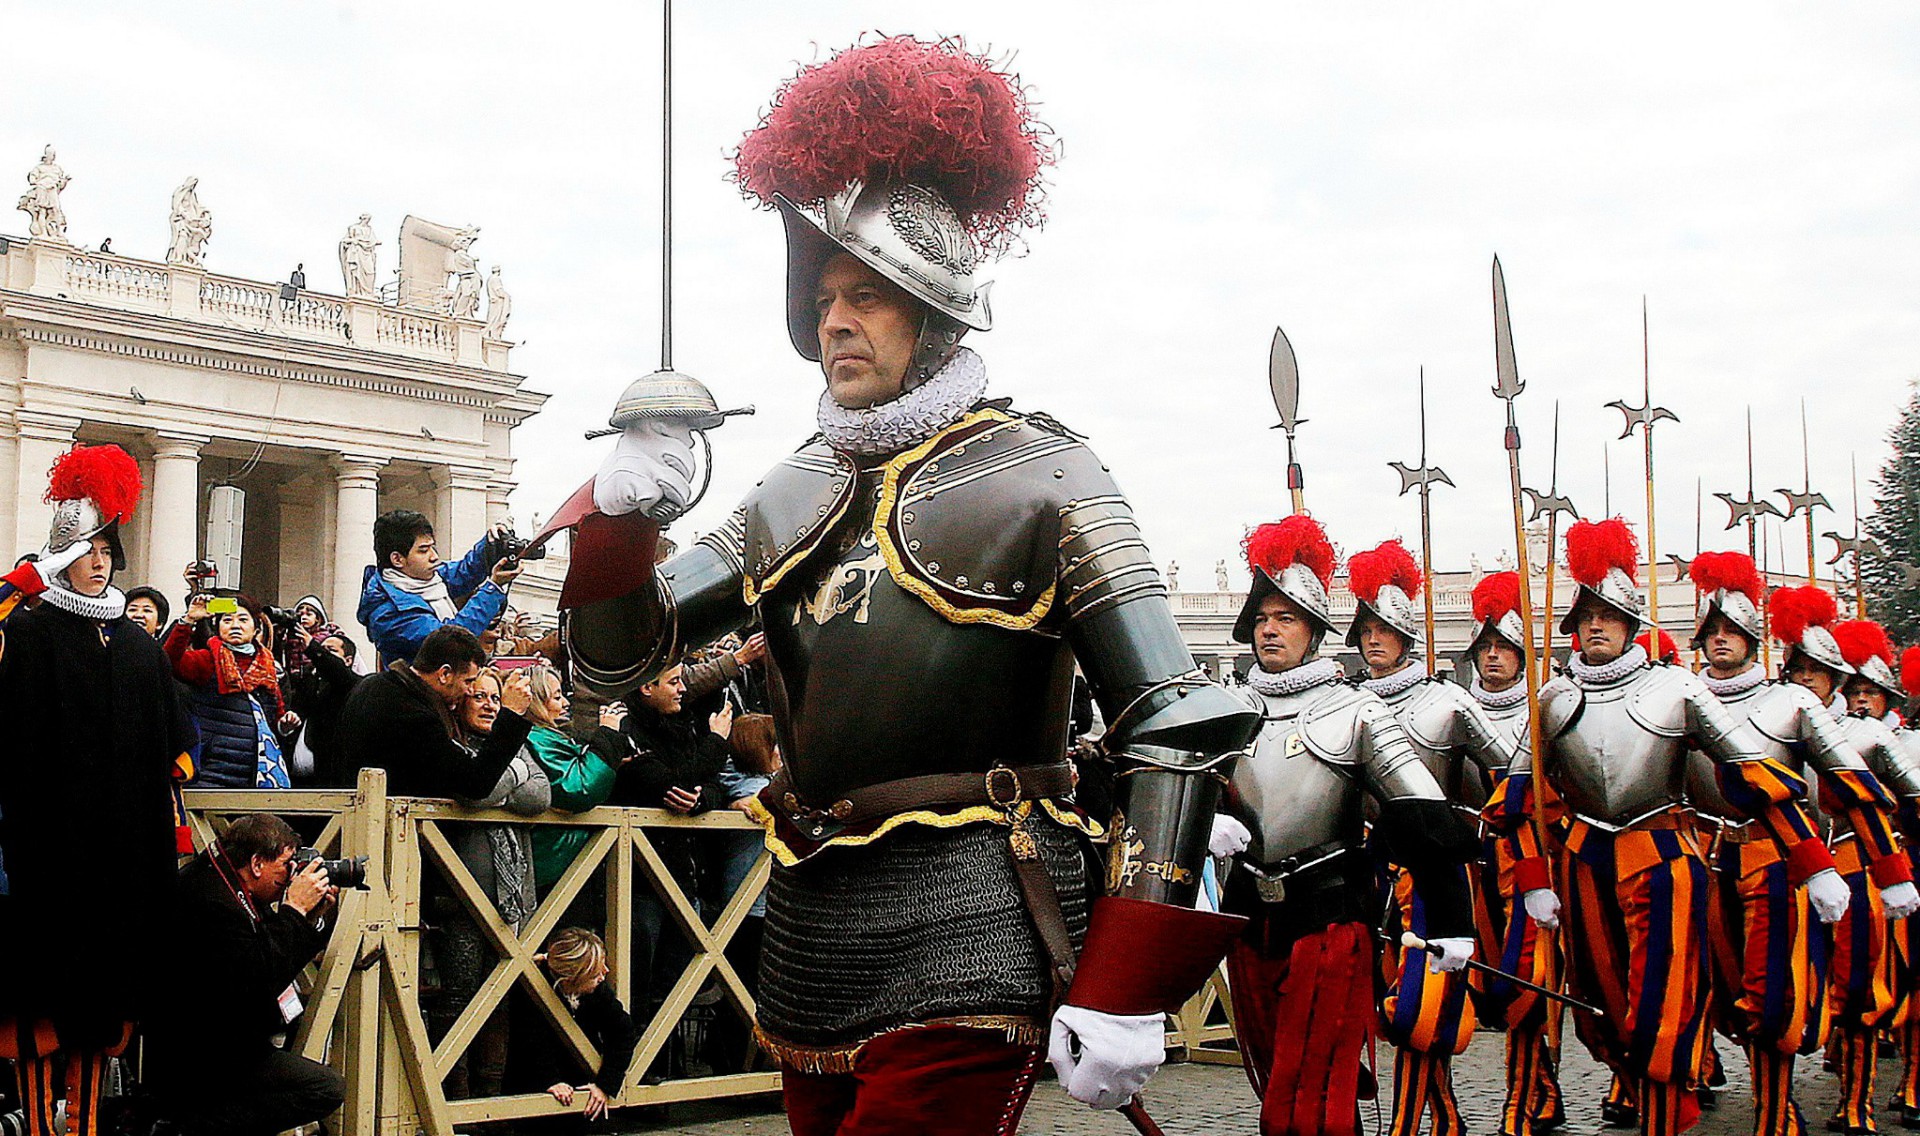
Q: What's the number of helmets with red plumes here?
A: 11